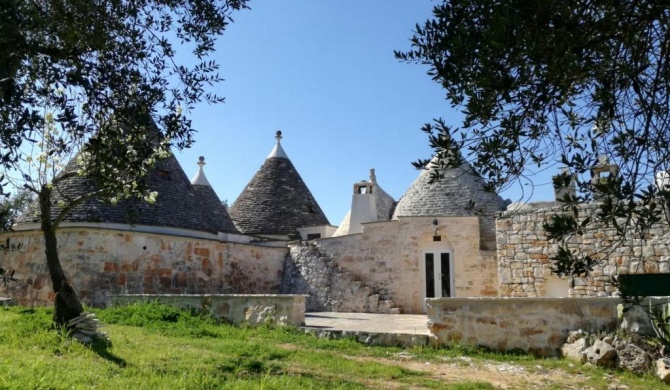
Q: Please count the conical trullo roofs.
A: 5